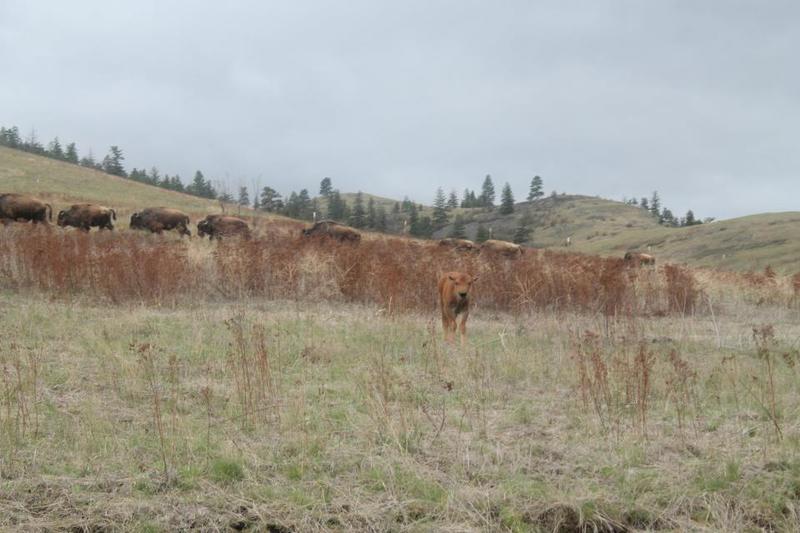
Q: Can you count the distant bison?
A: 8